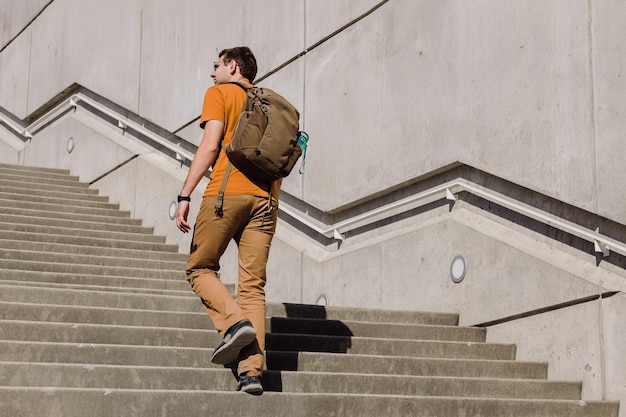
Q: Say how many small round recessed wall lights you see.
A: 4